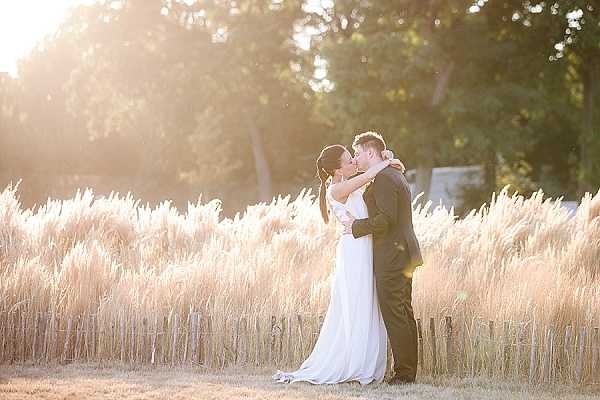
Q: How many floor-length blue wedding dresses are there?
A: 0